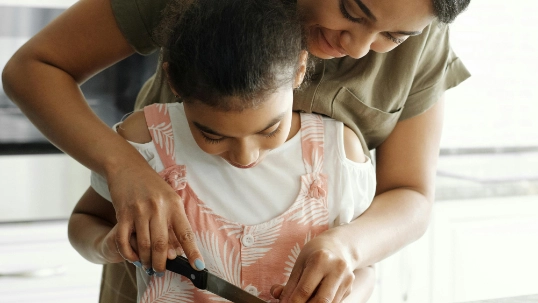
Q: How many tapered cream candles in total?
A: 0